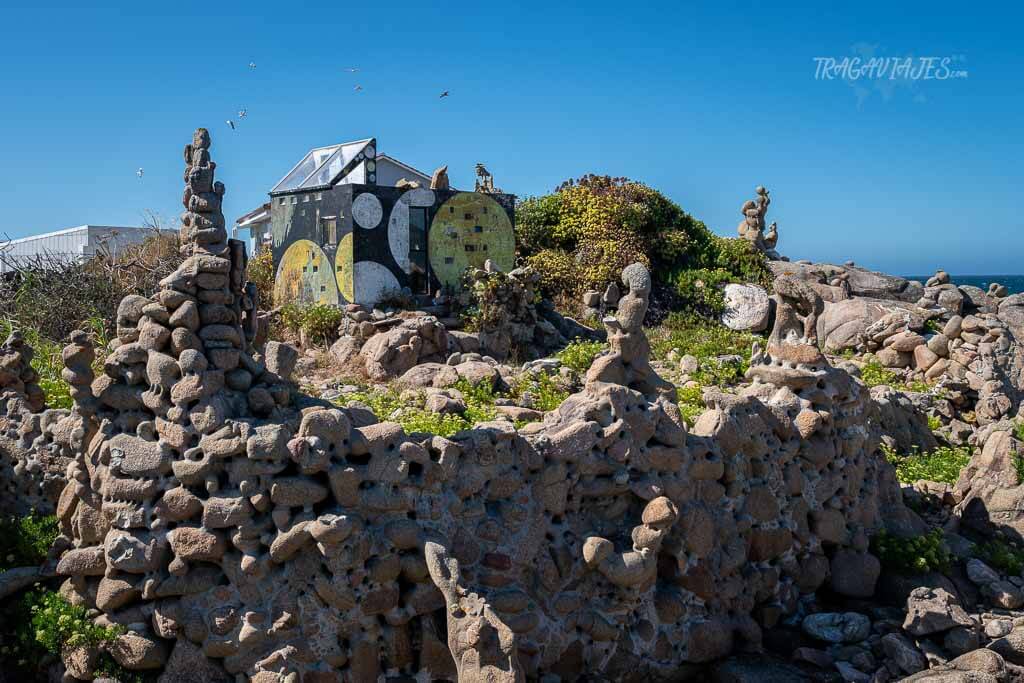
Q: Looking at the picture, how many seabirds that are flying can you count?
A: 7